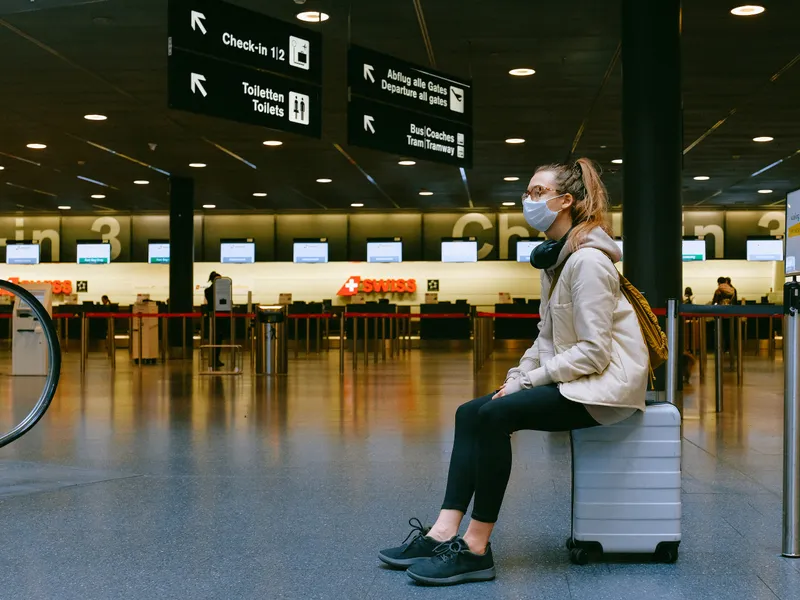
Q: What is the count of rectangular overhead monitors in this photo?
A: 11